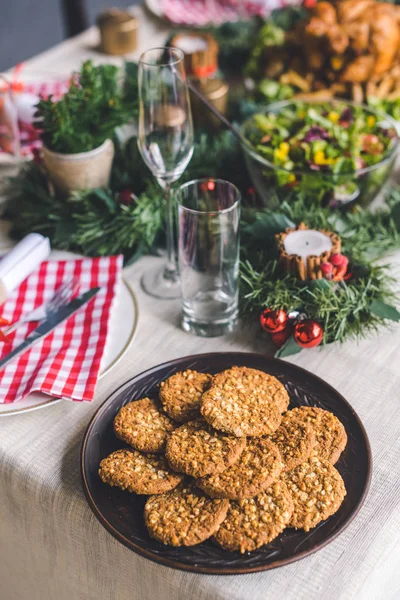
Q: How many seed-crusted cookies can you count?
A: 11